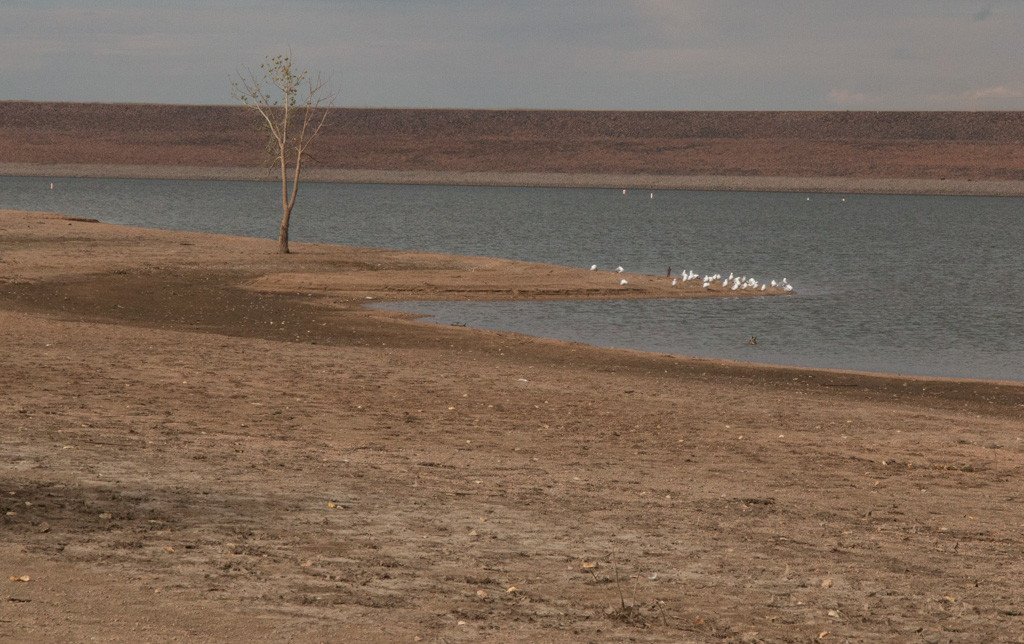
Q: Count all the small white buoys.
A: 5